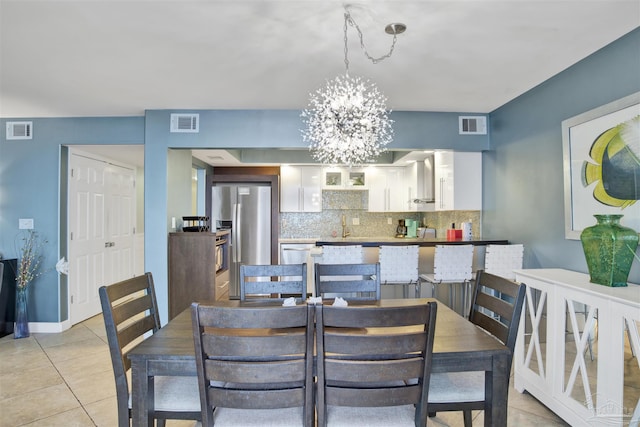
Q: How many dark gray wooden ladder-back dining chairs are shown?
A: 6